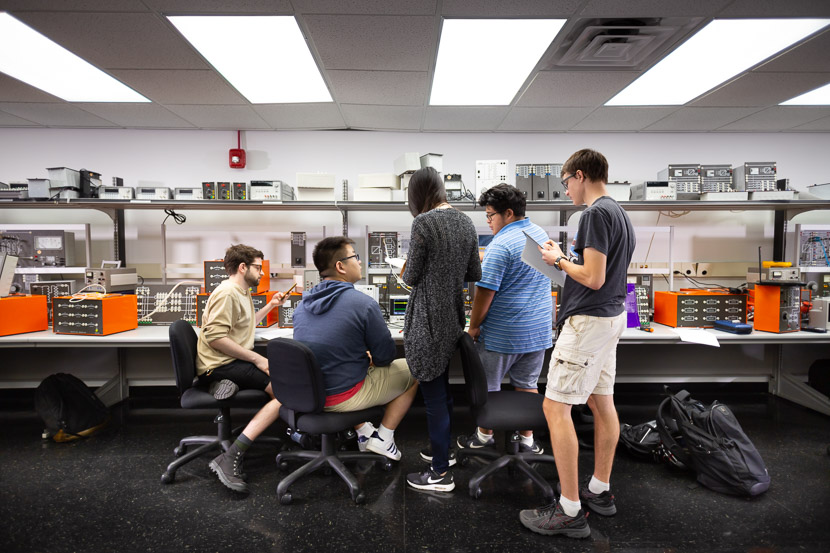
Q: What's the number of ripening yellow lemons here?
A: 0